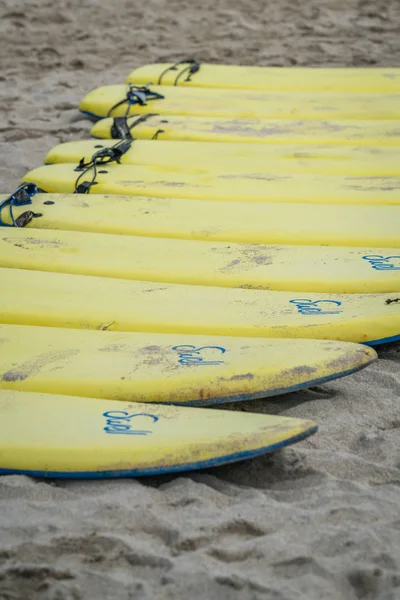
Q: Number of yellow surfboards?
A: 10